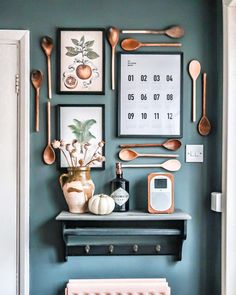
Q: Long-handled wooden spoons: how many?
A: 11